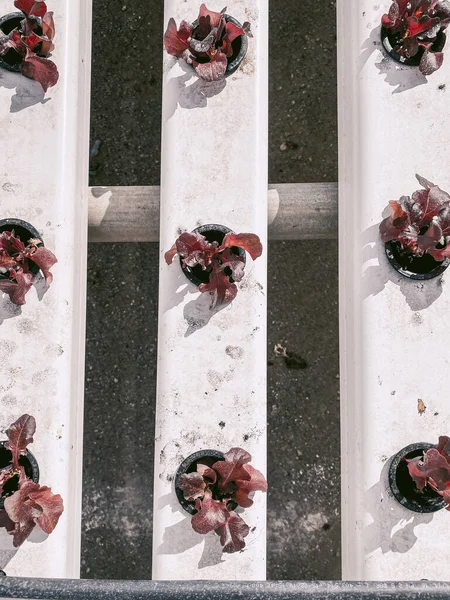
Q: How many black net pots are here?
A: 9